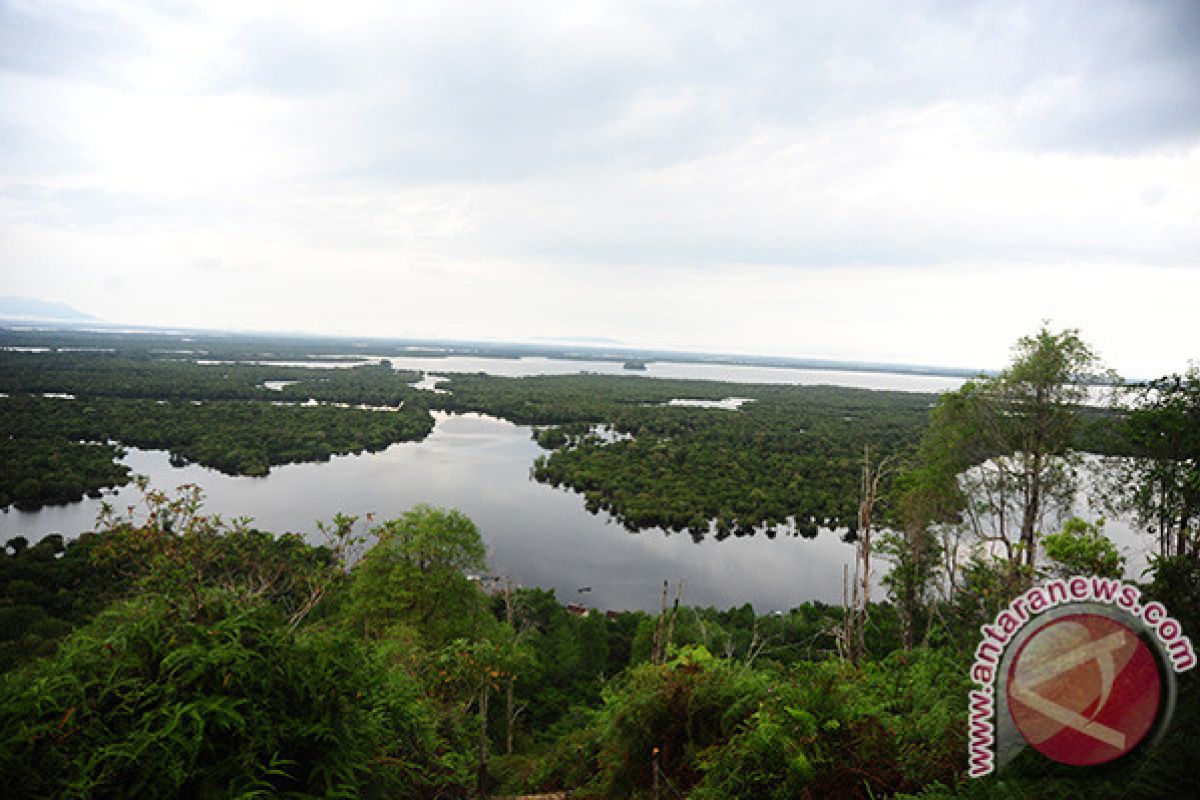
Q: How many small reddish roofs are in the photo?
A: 2